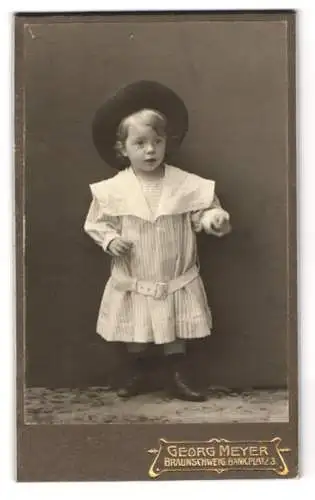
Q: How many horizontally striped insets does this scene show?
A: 1